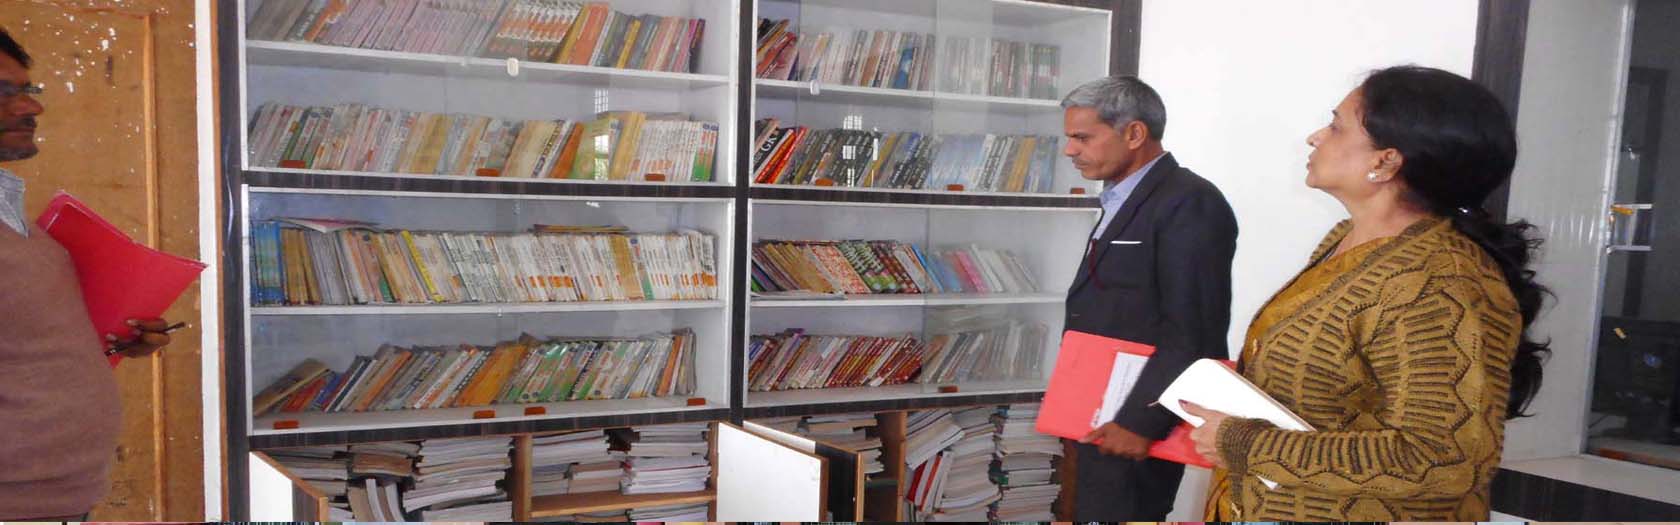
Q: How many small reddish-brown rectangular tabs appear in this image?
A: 11